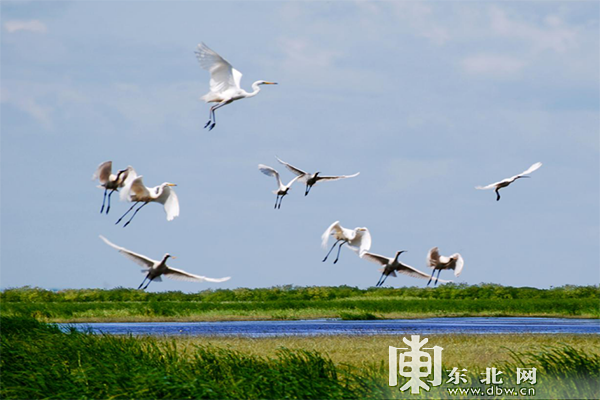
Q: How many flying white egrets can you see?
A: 10